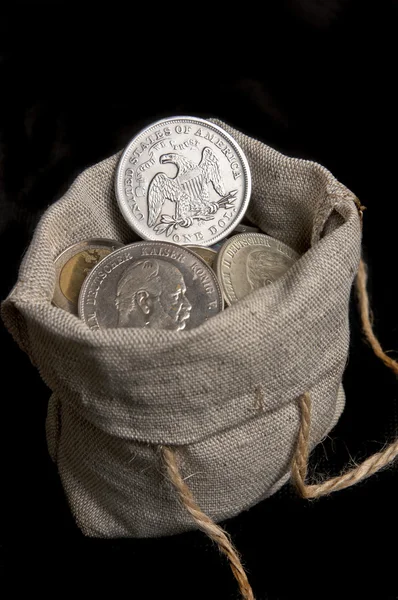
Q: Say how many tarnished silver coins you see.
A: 2